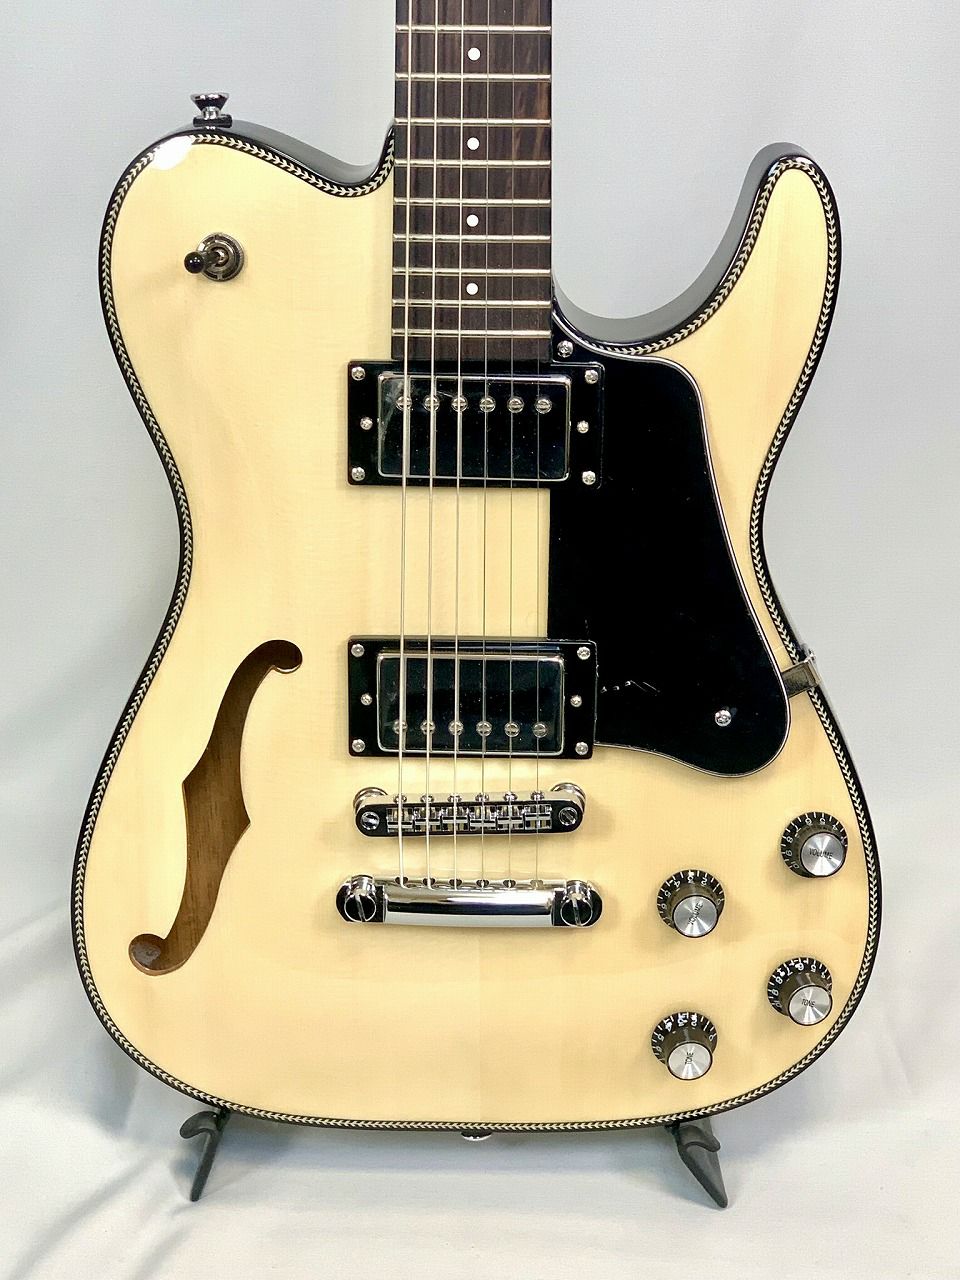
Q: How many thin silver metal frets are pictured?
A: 9